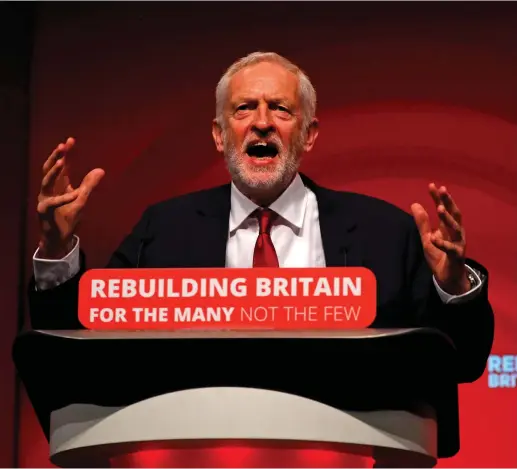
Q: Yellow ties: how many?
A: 0